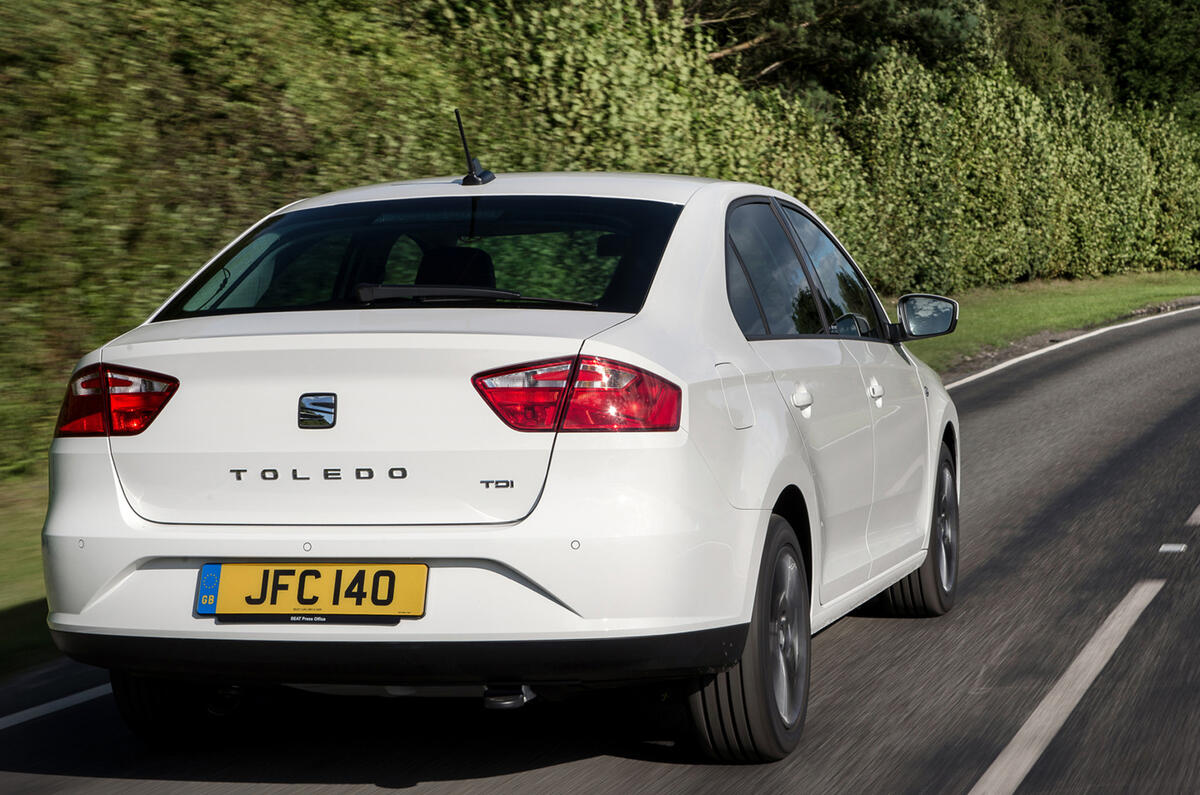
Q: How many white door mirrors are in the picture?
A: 1